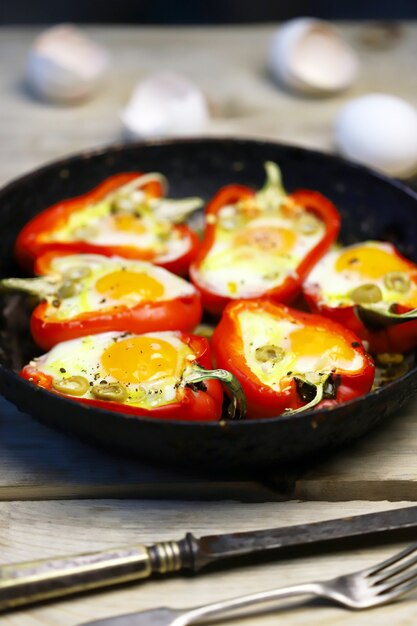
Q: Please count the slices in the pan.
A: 6